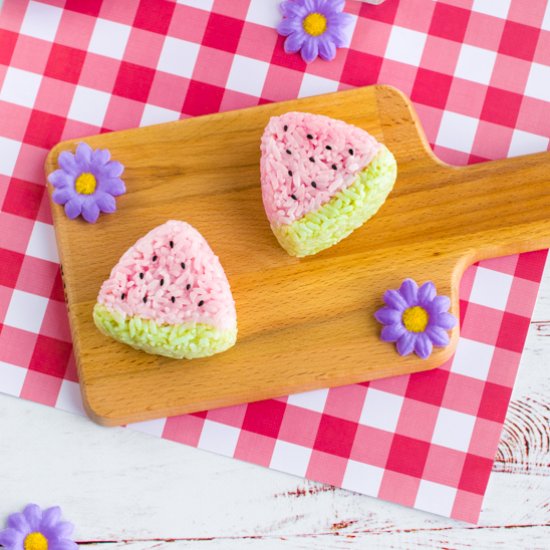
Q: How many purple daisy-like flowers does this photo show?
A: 4